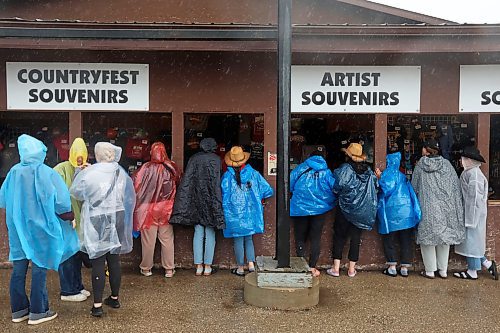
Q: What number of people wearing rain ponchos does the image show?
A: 11